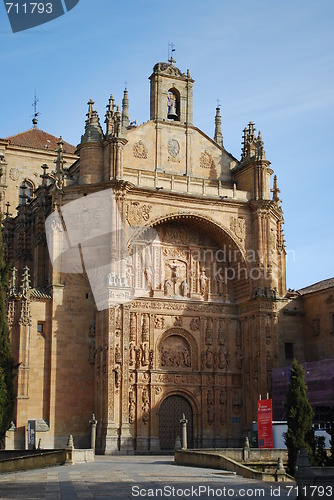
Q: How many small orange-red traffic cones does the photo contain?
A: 0